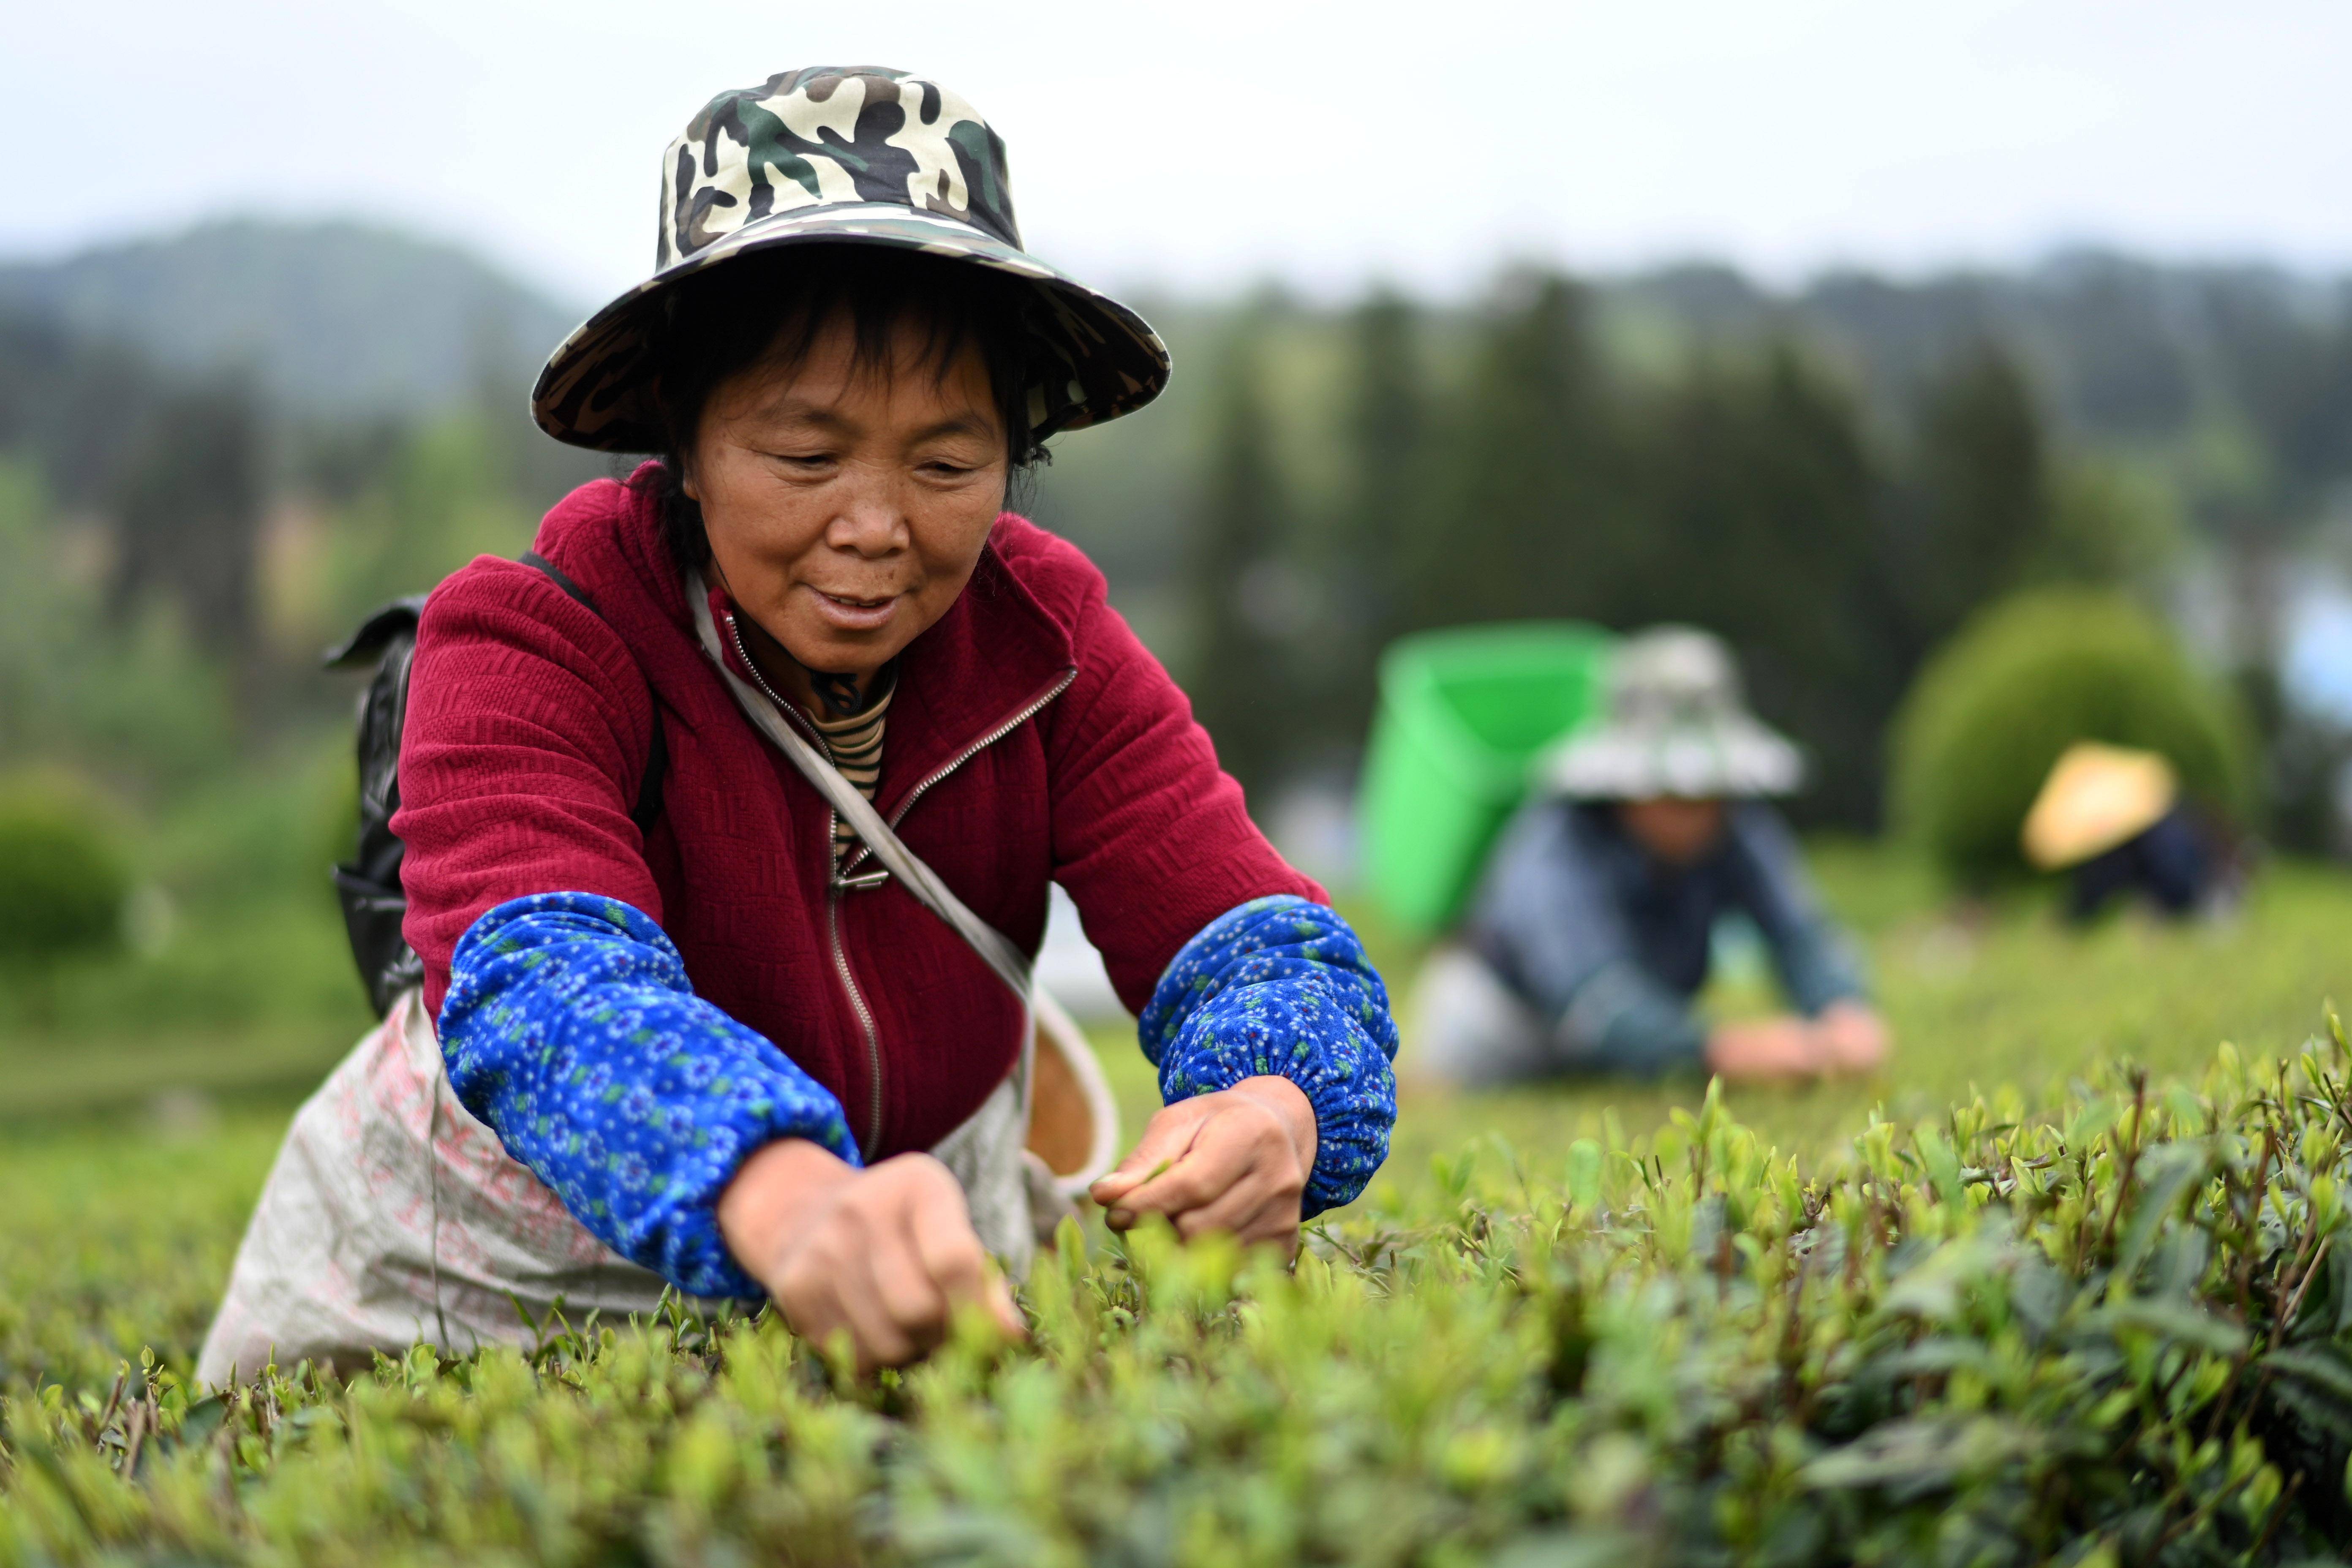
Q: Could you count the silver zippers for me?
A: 1